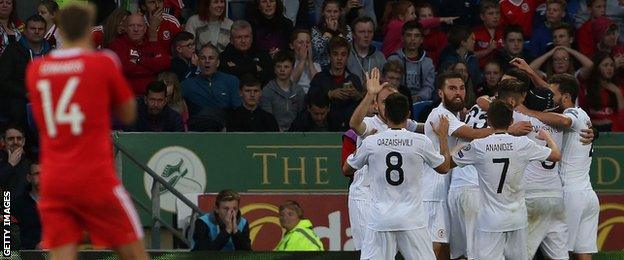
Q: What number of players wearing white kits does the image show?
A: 7